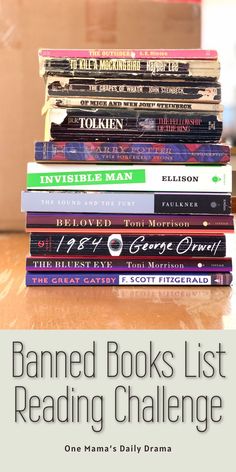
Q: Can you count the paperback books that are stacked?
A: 12